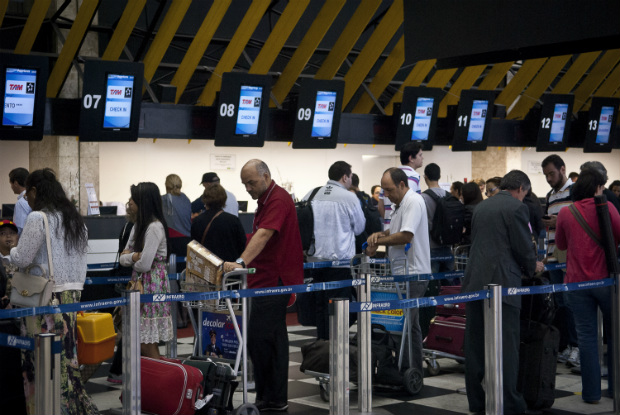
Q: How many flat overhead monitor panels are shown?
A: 8